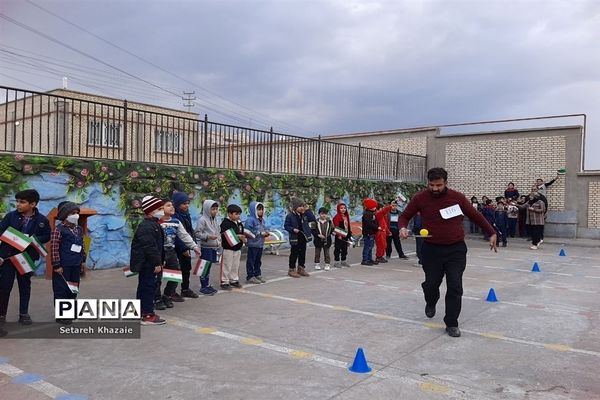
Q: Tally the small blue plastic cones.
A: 4